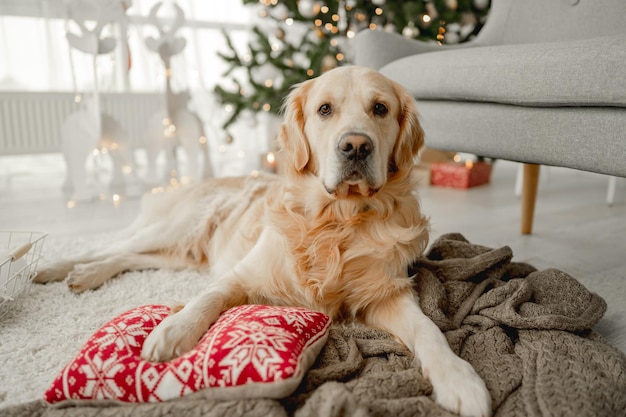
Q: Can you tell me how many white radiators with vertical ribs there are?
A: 1